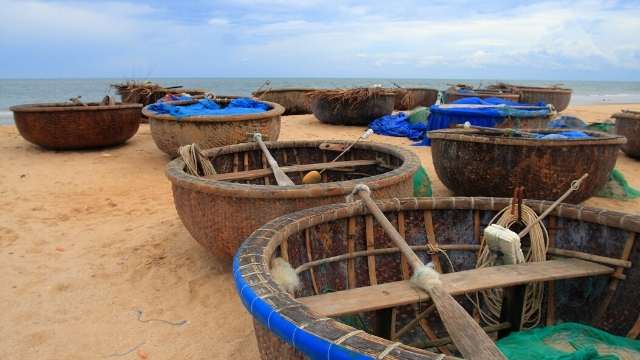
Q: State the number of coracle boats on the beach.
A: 13